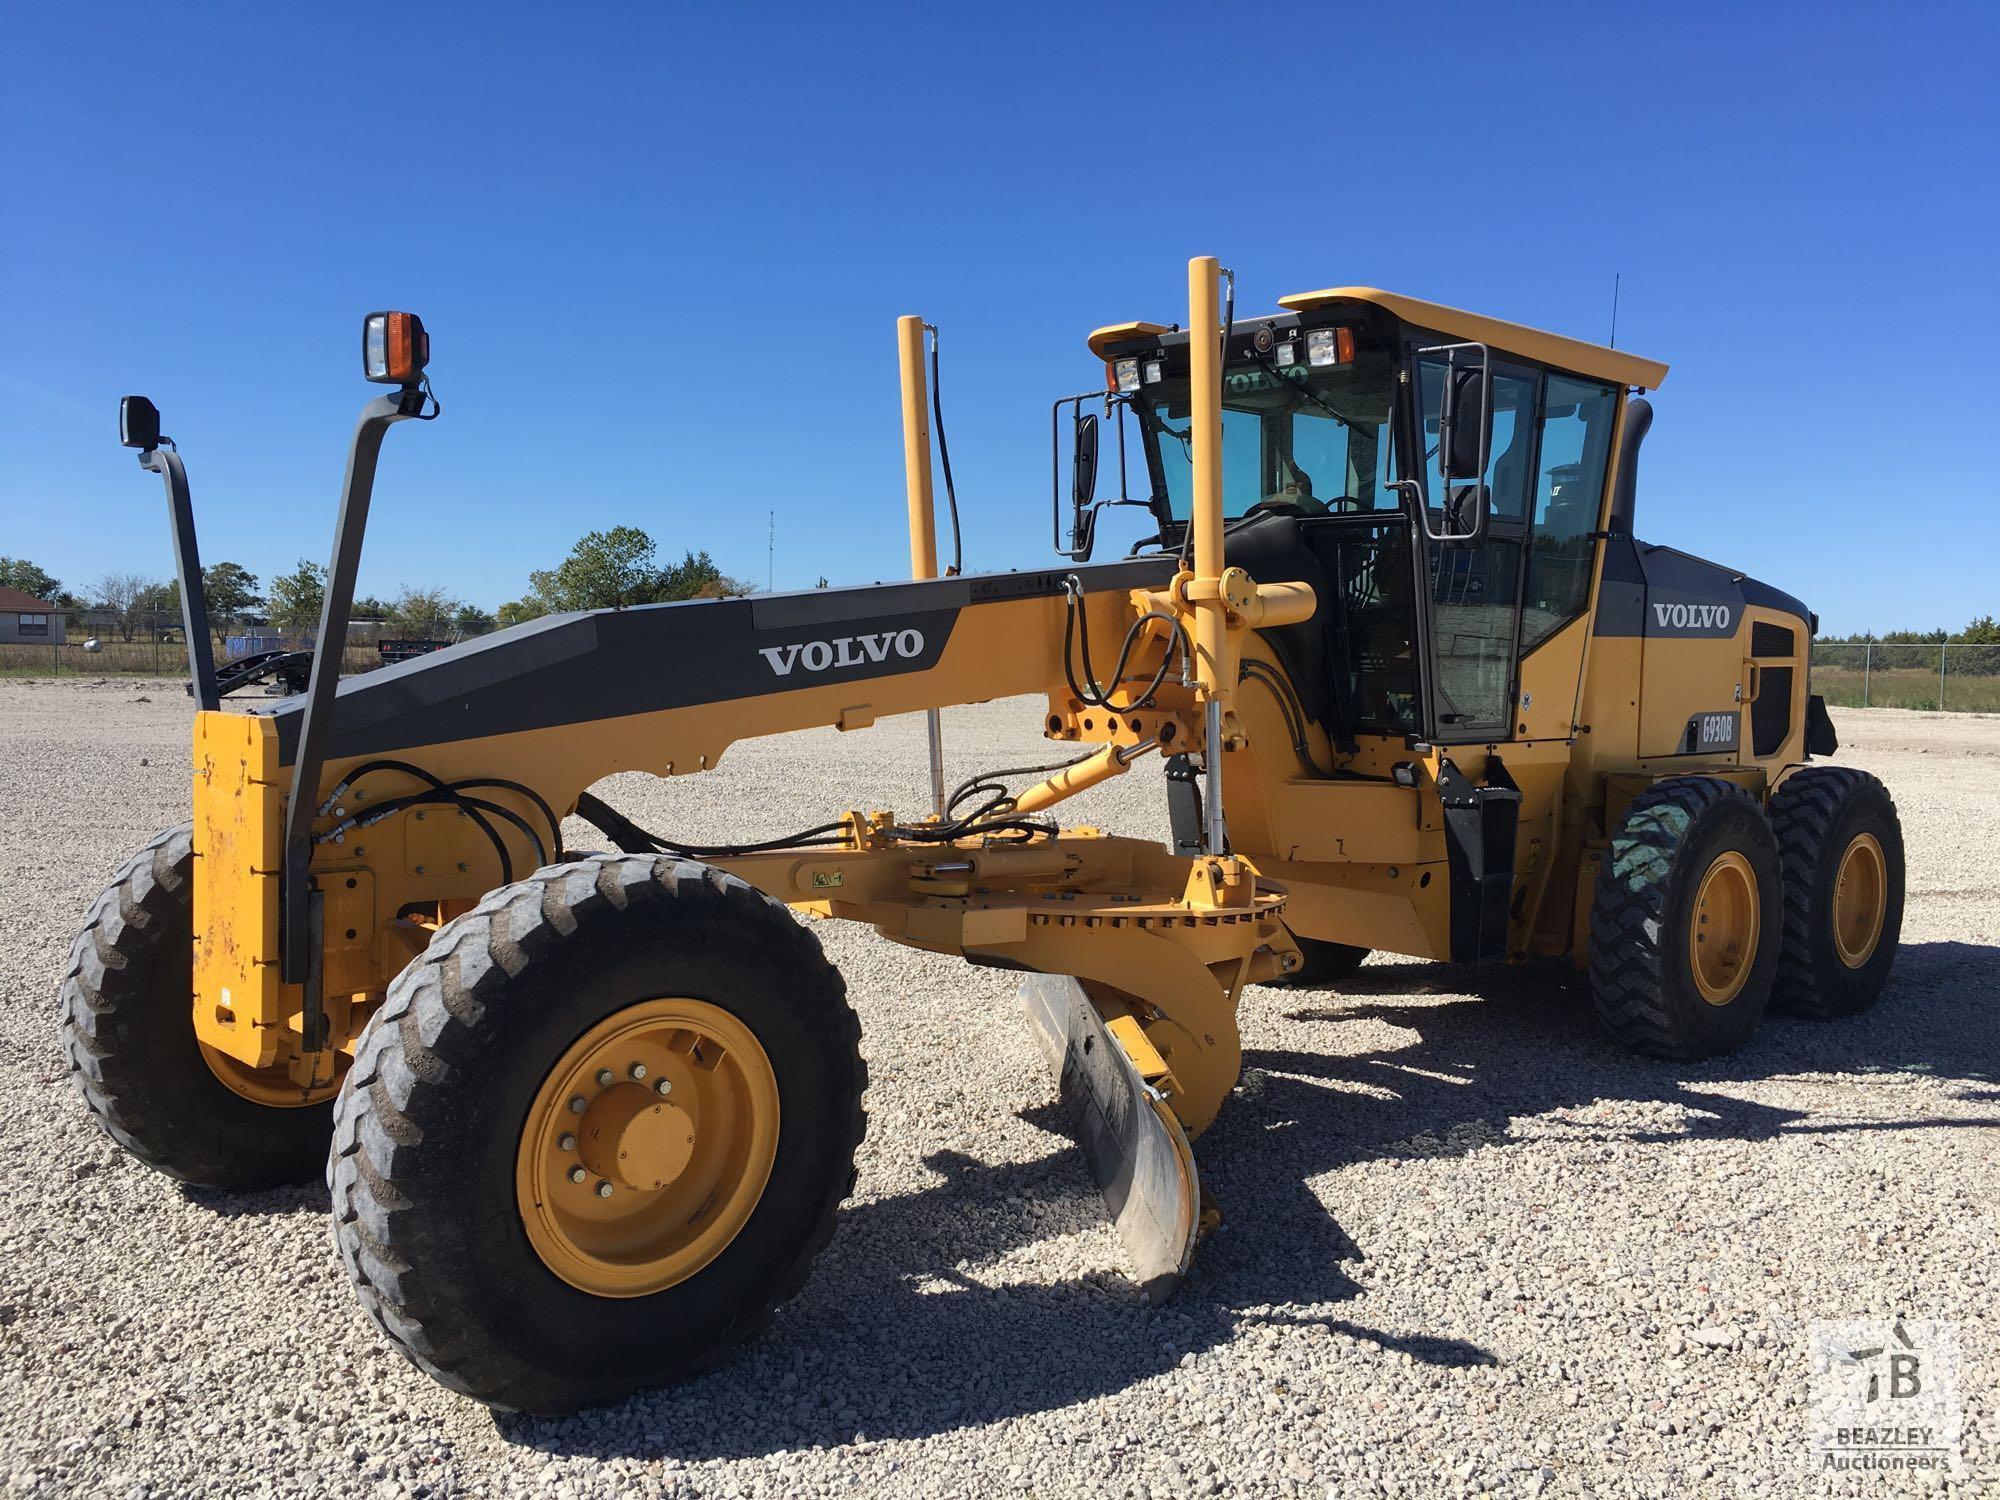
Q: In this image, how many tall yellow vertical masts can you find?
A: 2